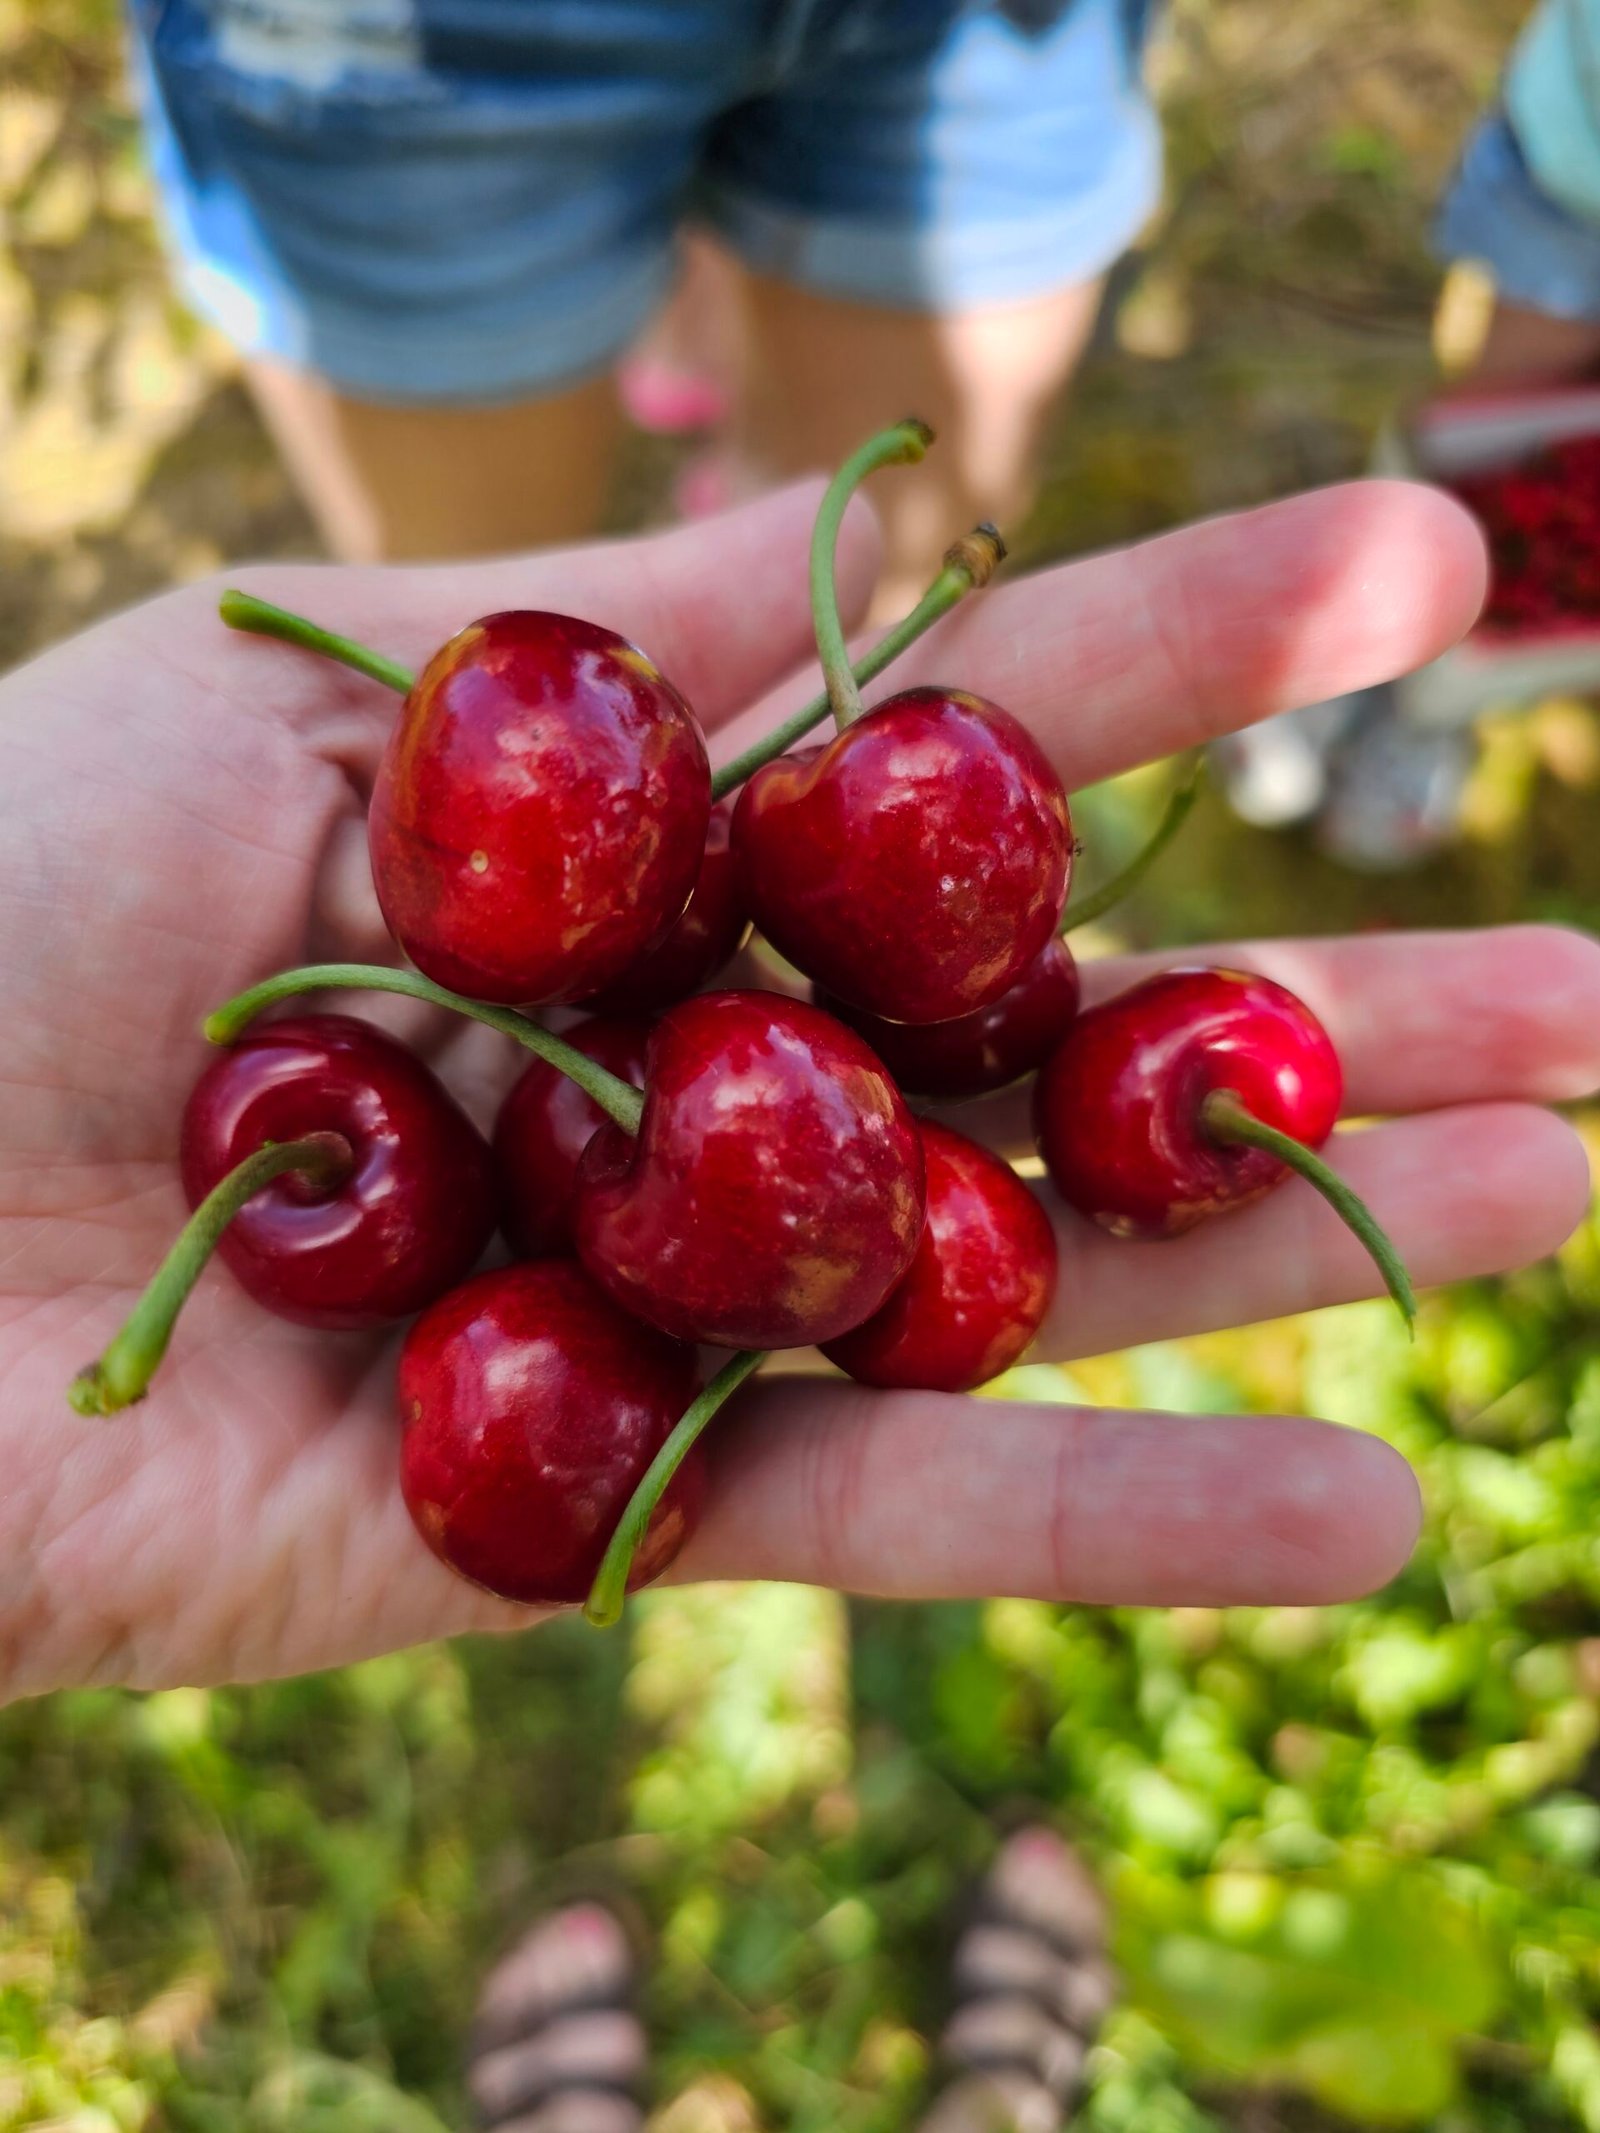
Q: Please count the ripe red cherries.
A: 10